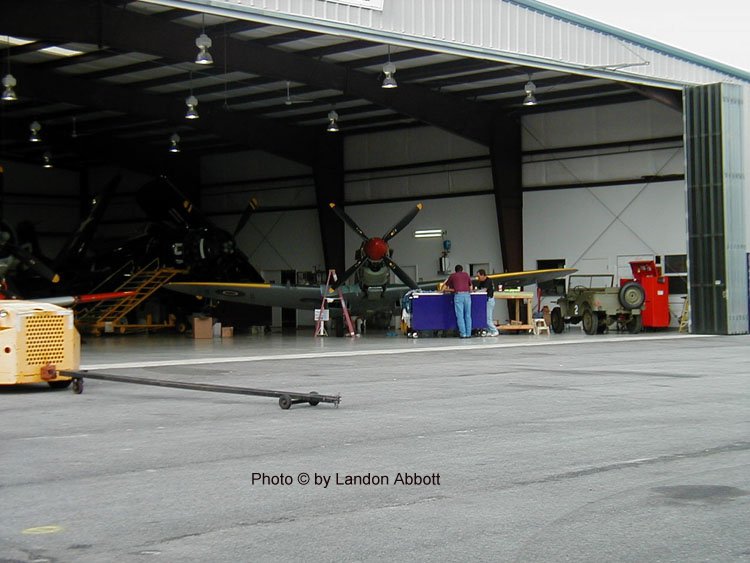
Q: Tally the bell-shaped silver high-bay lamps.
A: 9